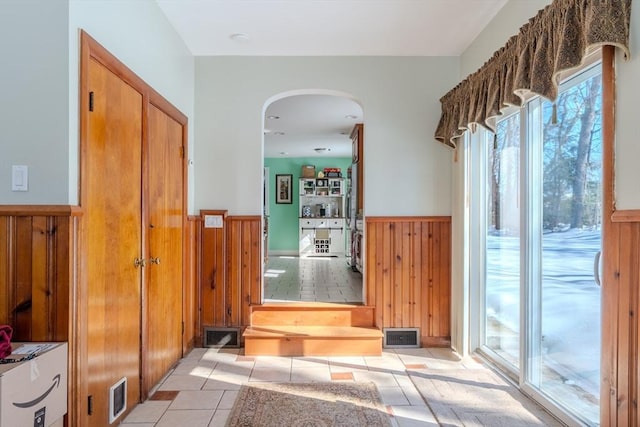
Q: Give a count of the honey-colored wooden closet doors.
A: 2